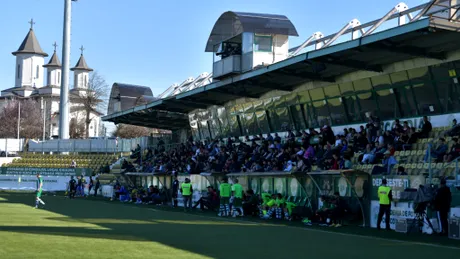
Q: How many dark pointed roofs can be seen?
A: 3